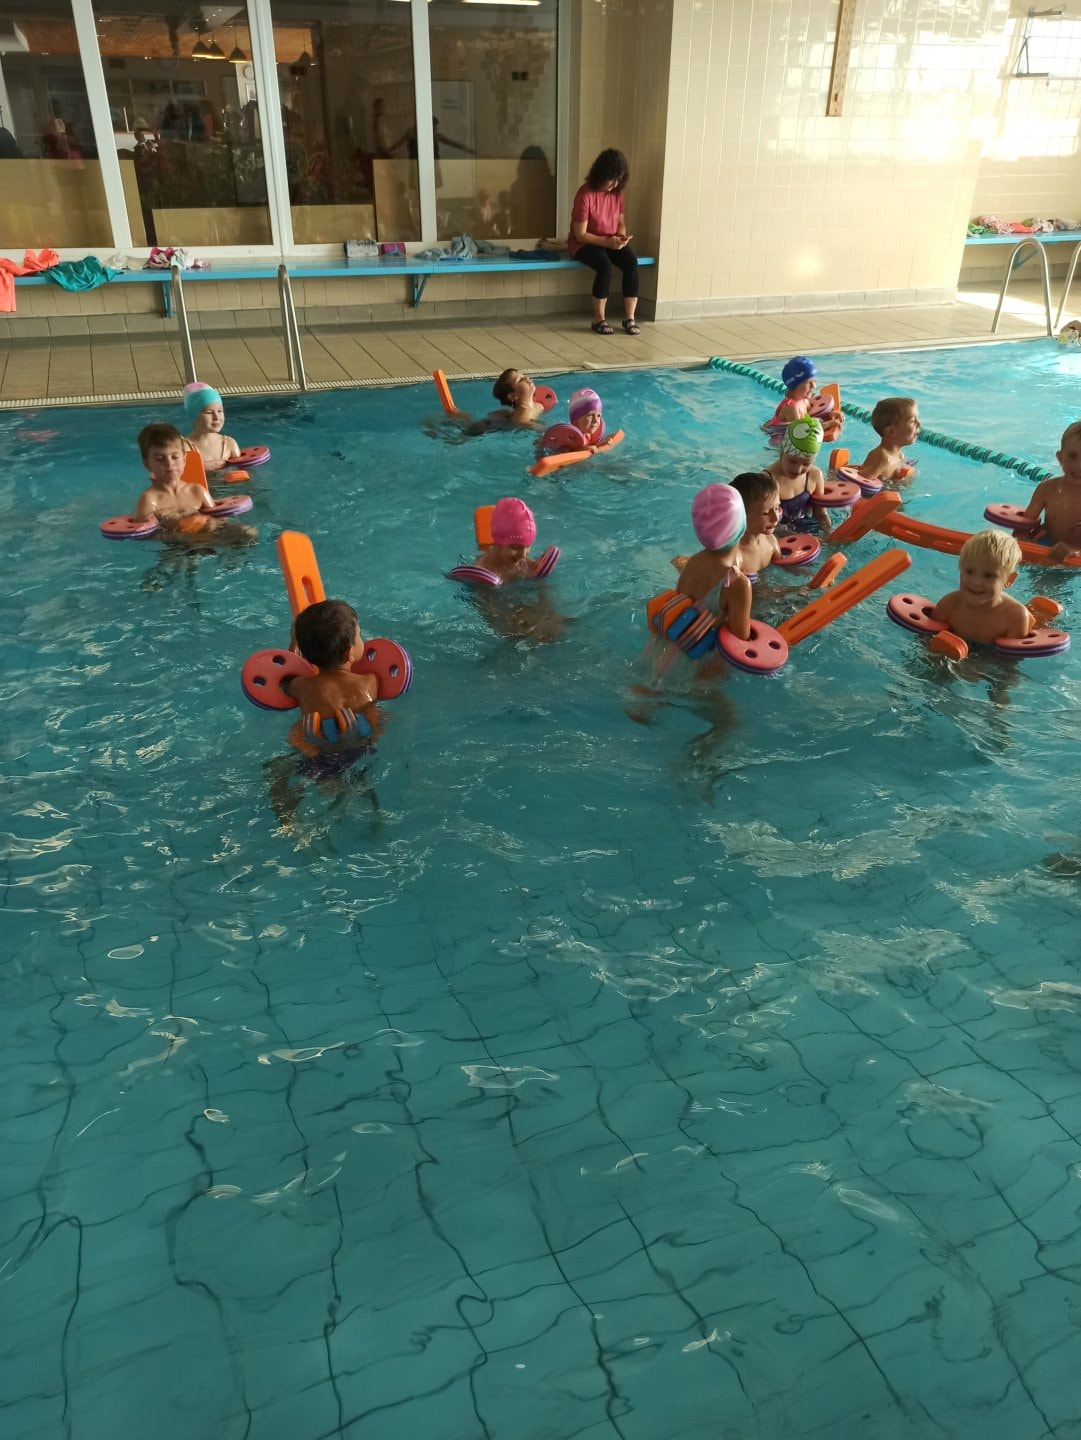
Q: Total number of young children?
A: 13